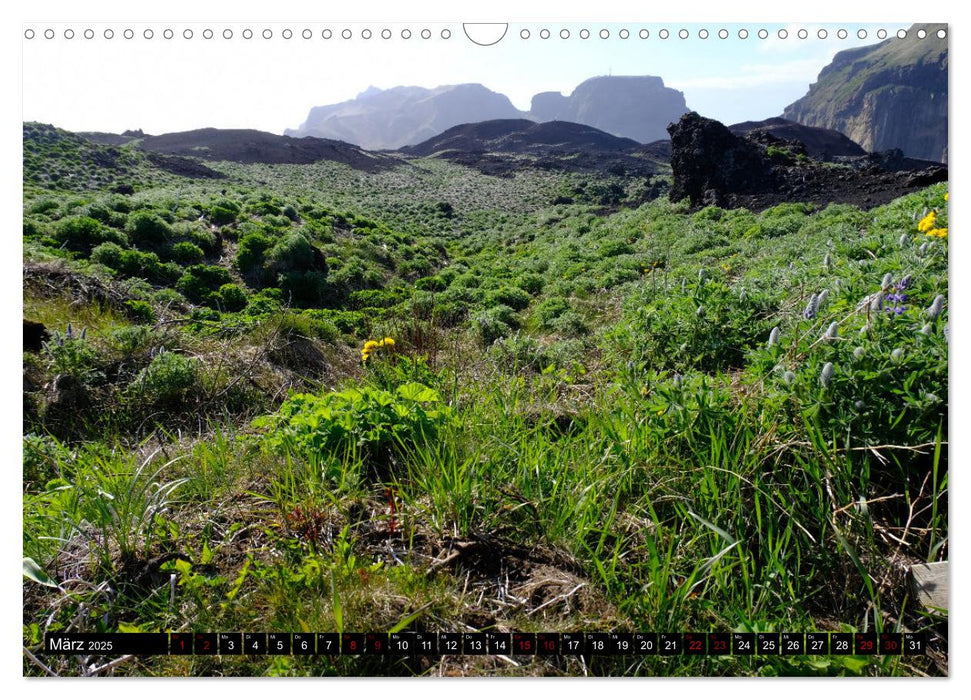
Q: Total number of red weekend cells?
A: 10